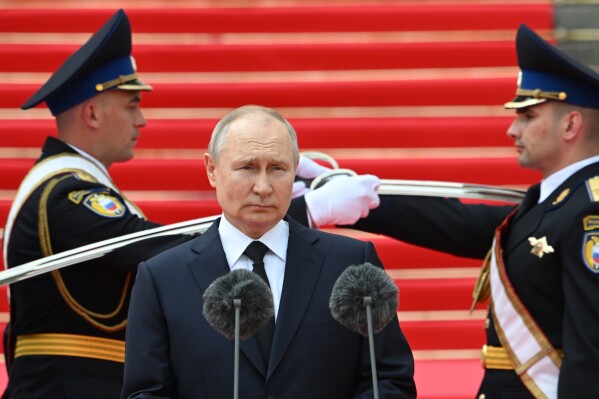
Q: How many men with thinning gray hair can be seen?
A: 1